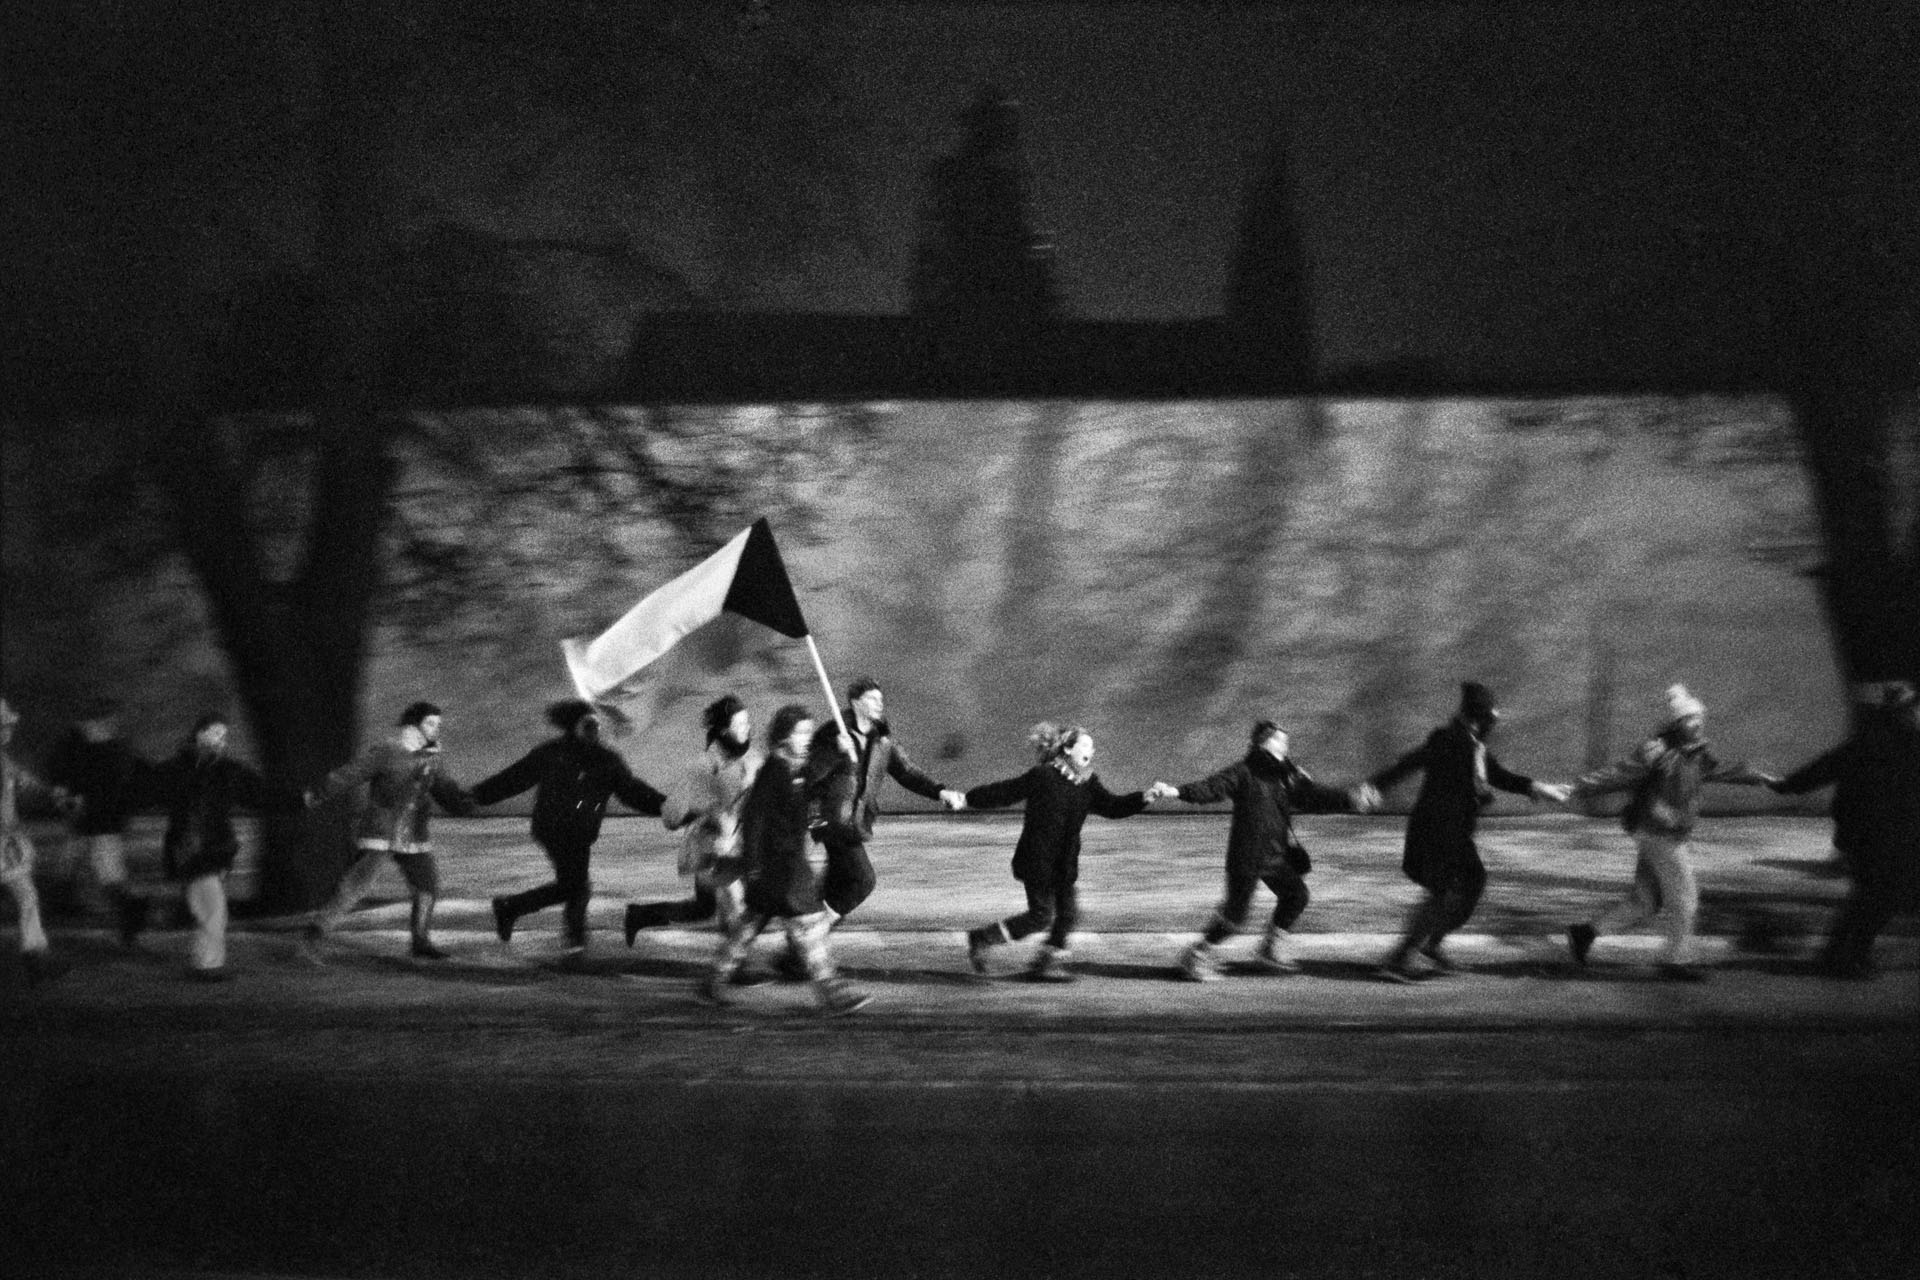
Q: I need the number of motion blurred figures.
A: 13